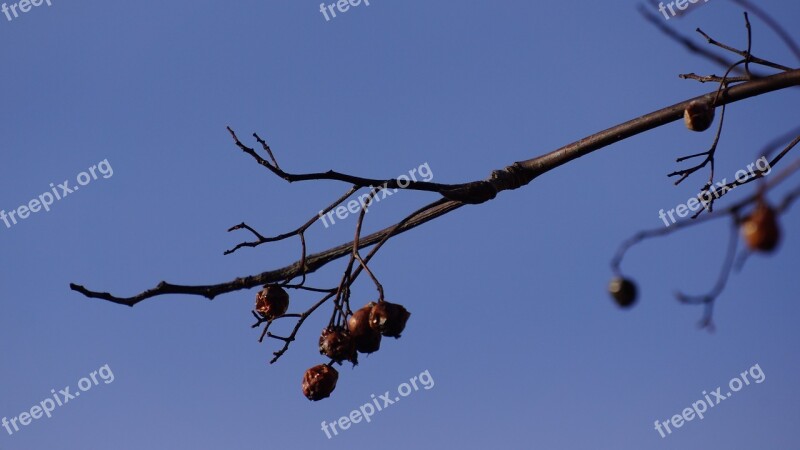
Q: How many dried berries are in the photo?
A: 8